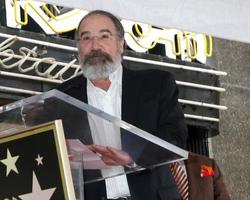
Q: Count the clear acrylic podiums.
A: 1